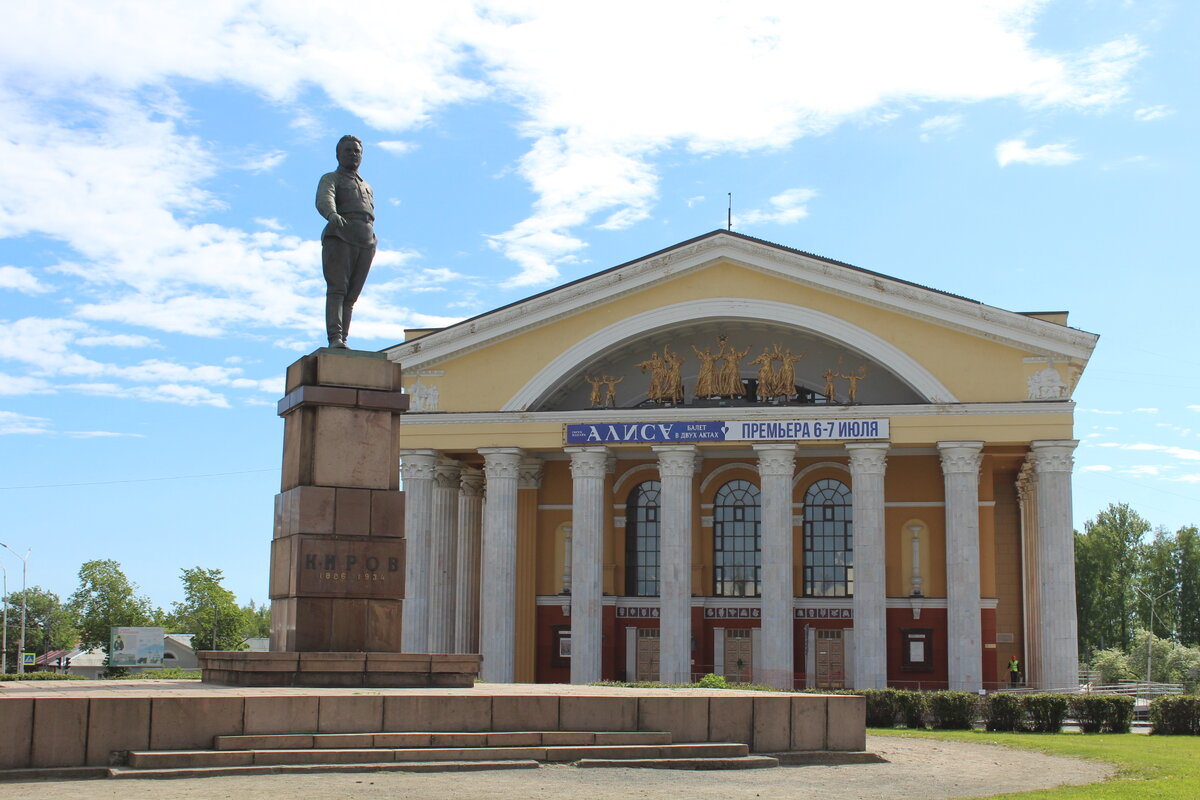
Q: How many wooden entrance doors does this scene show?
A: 3